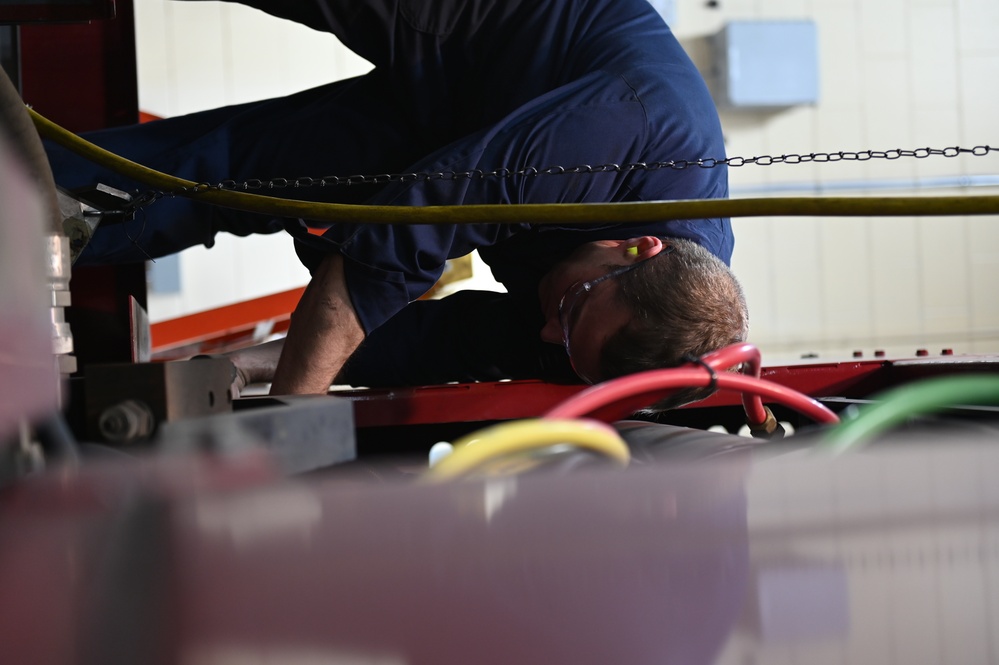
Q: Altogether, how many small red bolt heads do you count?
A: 4